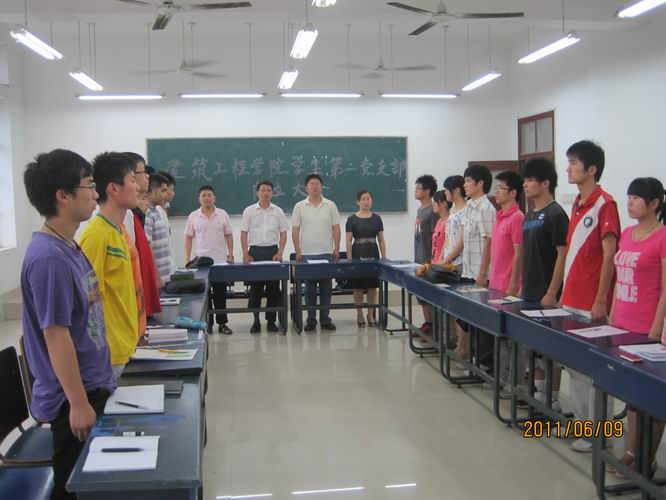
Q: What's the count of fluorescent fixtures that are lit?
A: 12